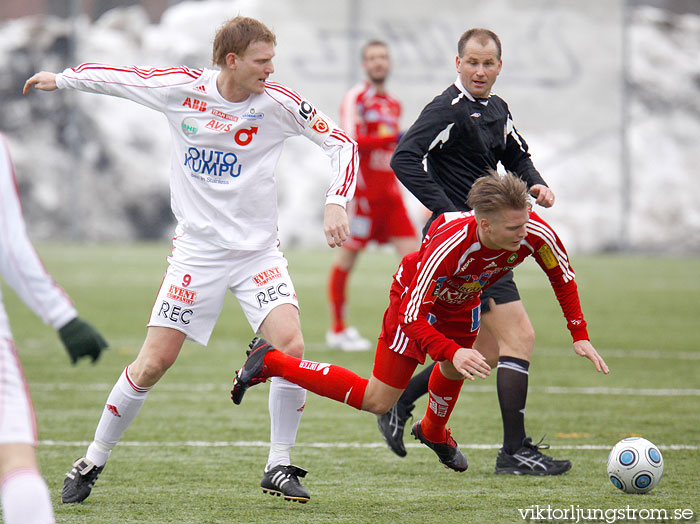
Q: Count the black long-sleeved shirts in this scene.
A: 1